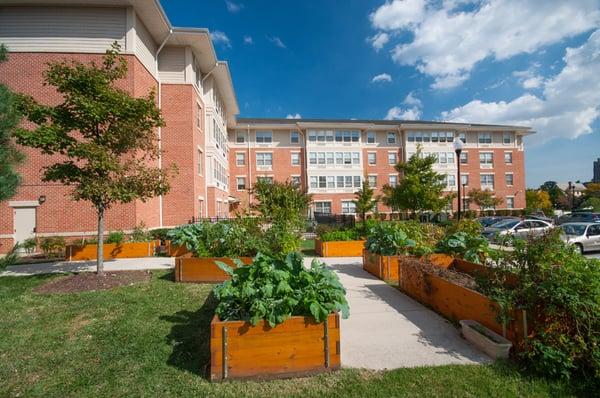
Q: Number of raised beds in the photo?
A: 7